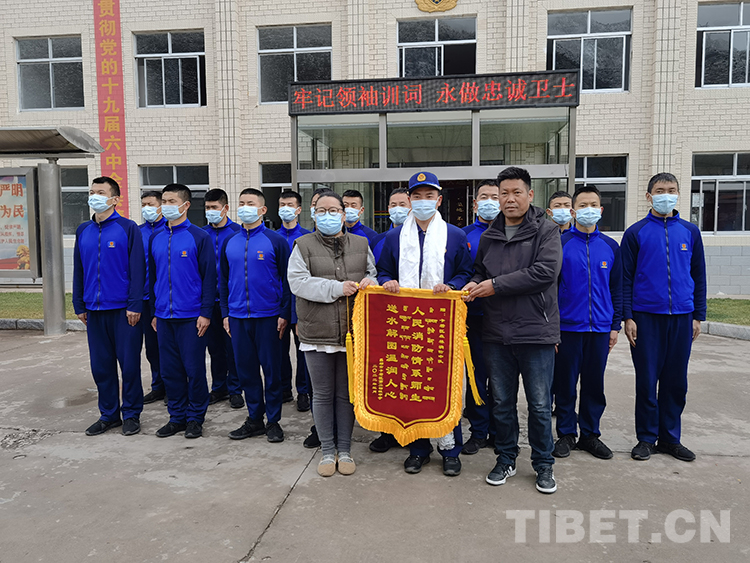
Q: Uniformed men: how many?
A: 14